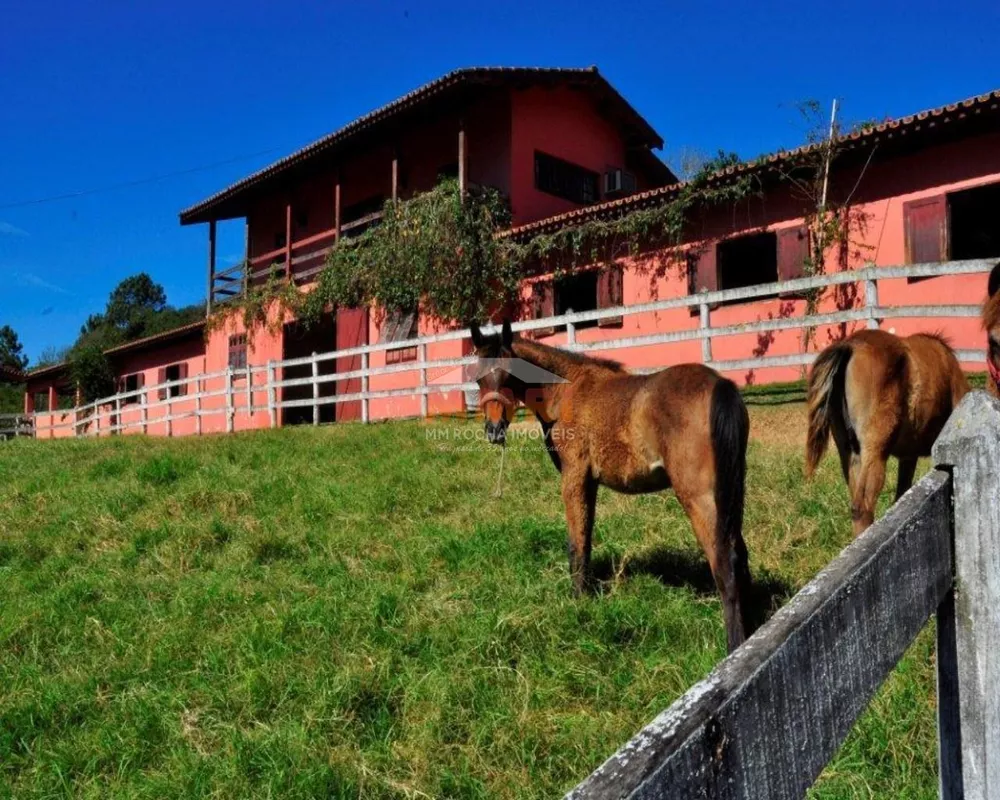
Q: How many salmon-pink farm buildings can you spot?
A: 1